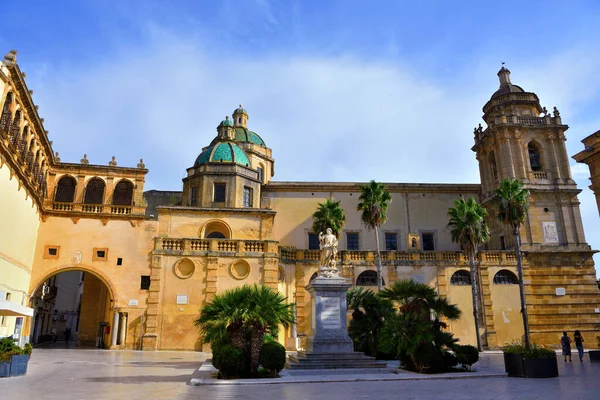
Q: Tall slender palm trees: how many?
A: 4